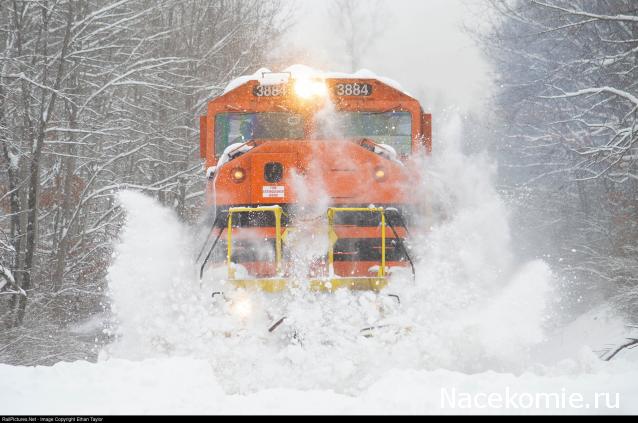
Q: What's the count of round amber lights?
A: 2